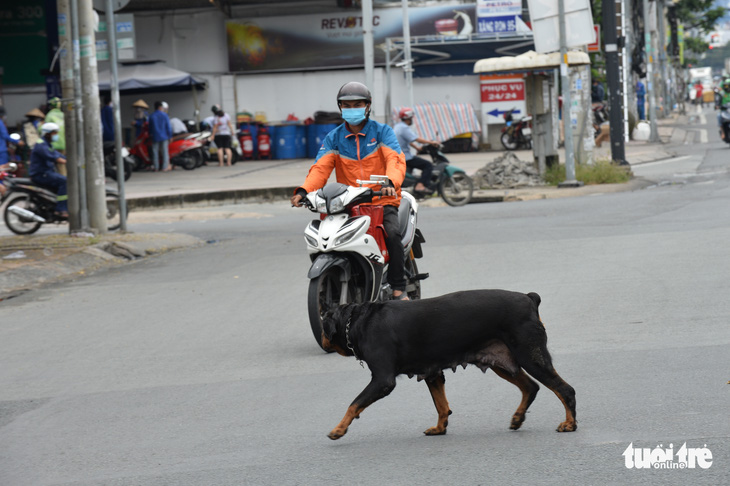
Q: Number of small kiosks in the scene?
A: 1